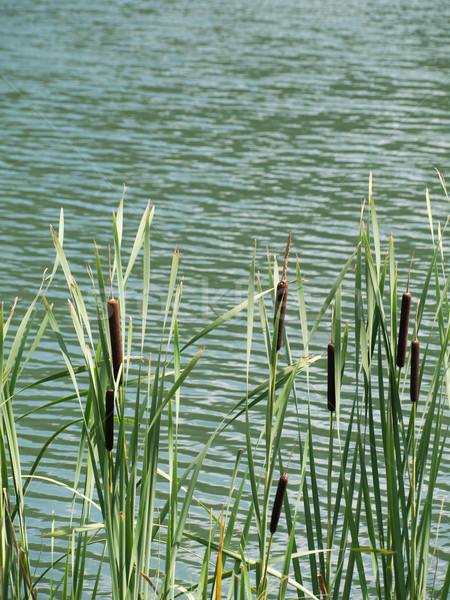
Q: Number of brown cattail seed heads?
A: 7